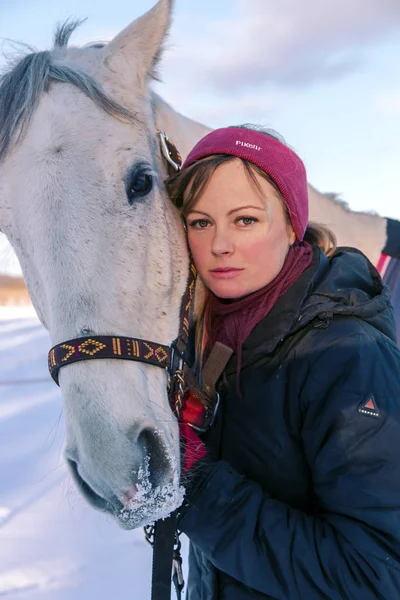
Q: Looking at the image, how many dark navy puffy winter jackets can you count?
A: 1